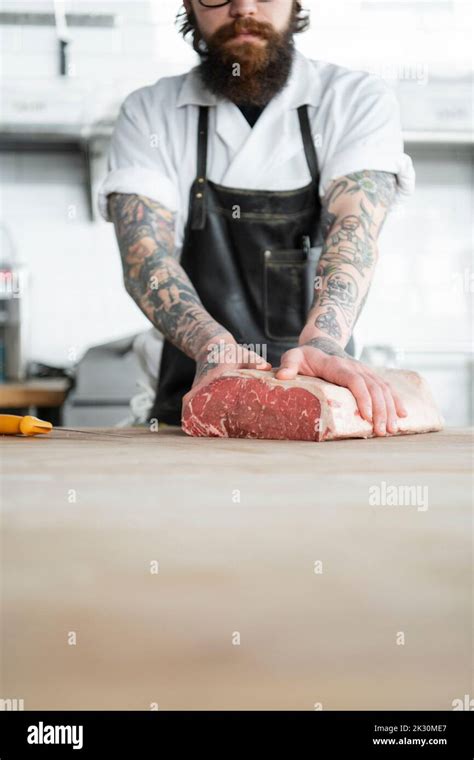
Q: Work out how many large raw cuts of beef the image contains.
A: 1